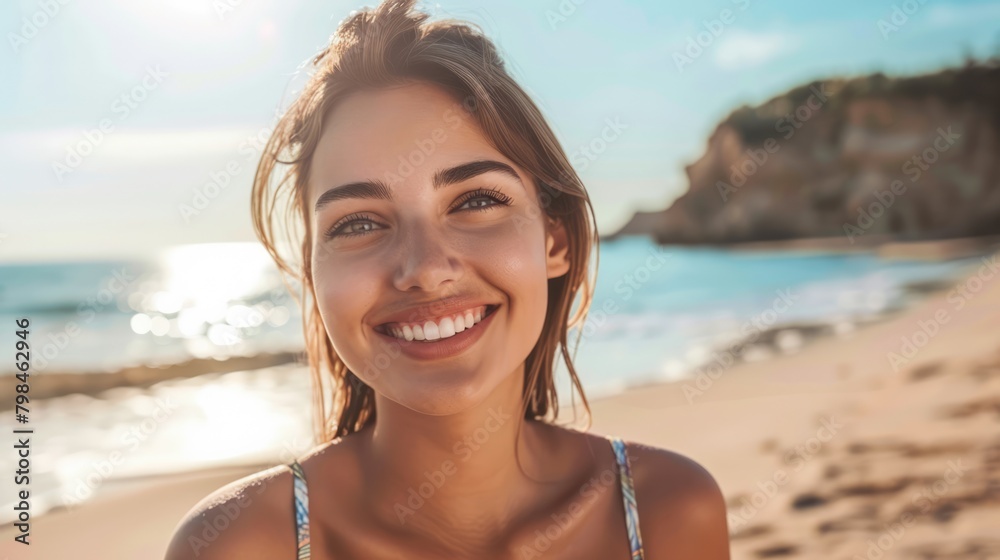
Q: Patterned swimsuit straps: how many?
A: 2